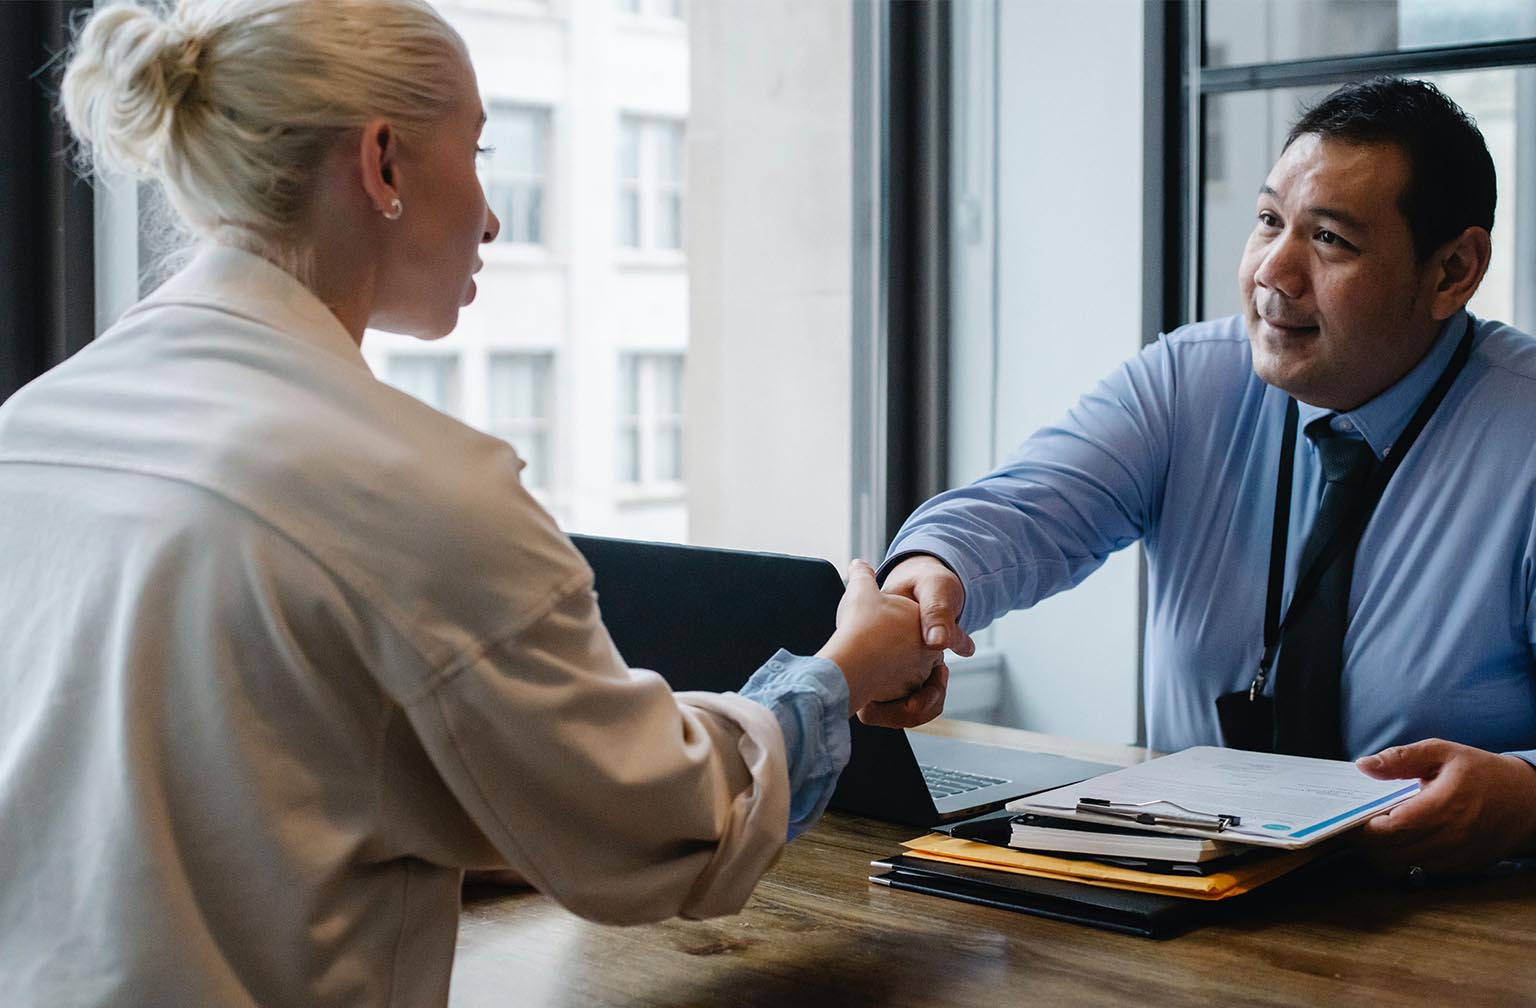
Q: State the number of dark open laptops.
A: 1